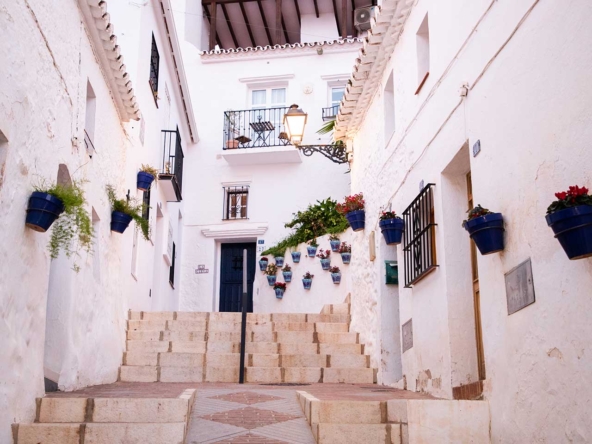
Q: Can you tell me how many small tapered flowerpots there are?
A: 12